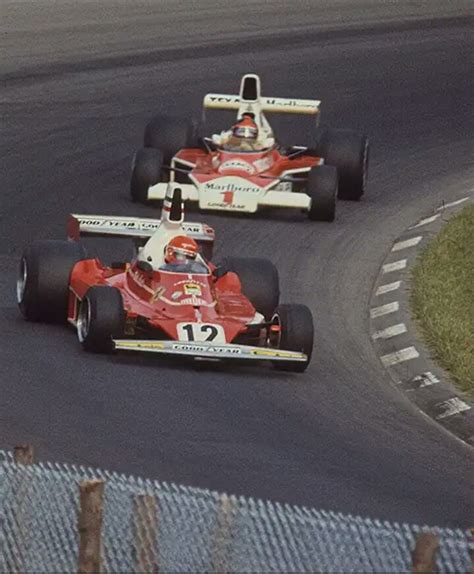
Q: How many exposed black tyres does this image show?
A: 8